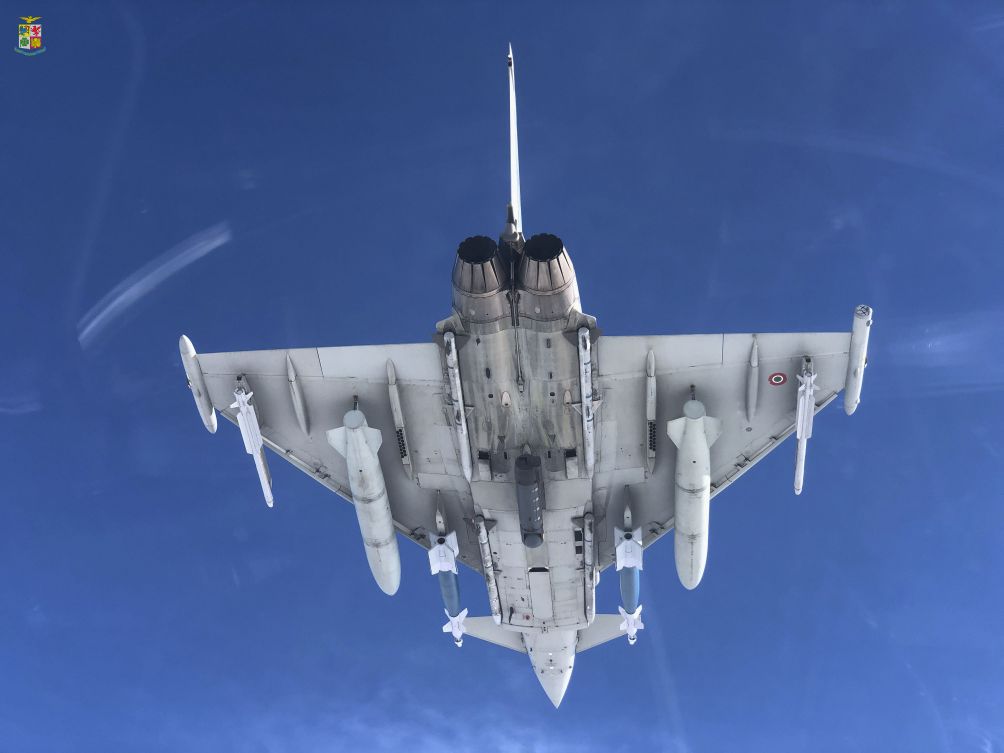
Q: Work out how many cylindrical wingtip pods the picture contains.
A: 2